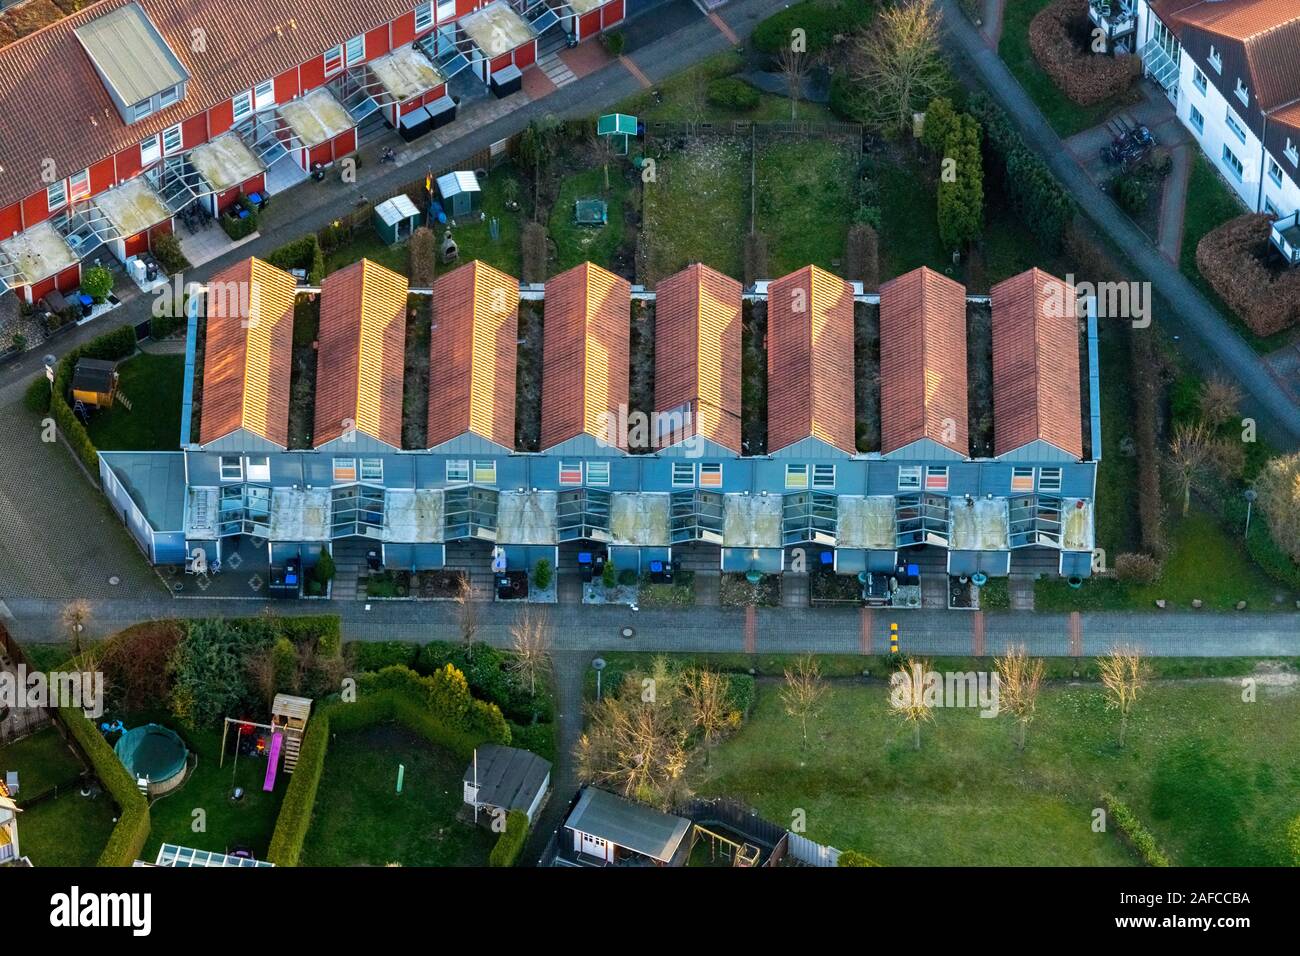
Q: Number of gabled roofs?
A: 8